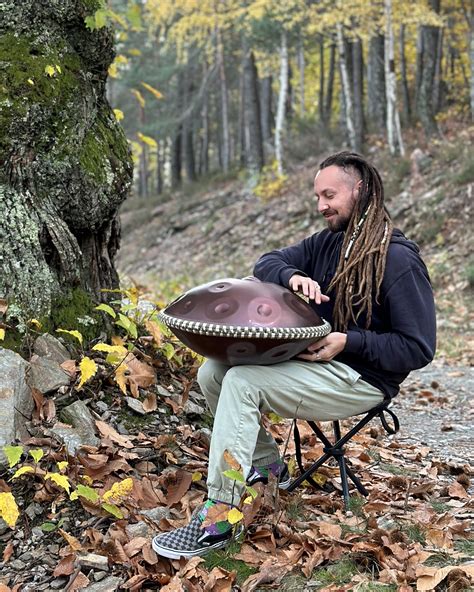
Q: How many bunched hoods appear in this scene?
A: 1